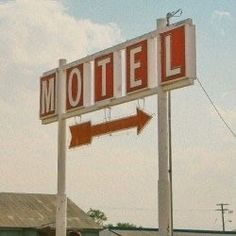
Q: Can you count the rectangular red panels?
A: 5